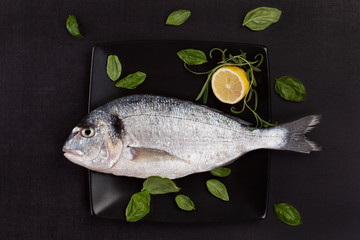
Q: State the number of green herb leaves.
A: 13